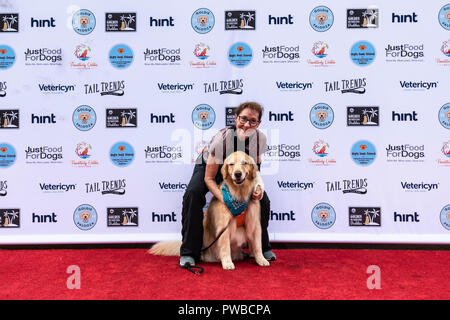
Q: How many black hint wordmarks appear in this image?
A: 12